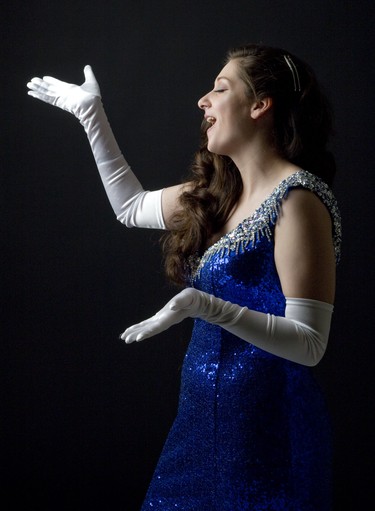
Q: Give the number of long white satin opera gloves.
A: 2